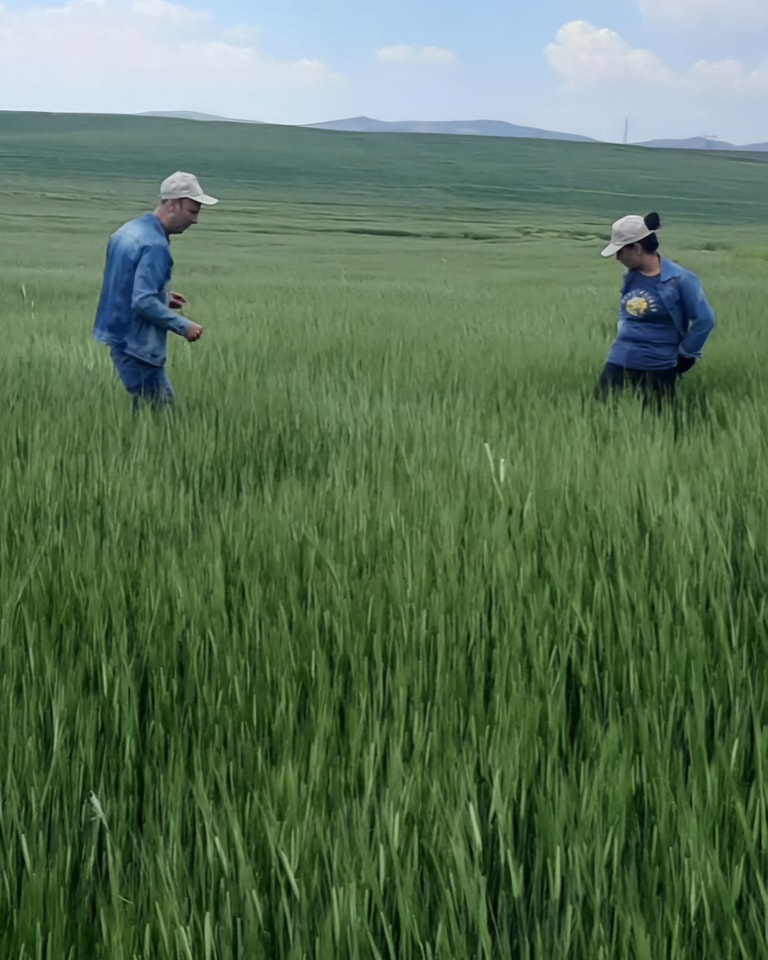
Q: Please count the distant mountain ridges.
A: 3